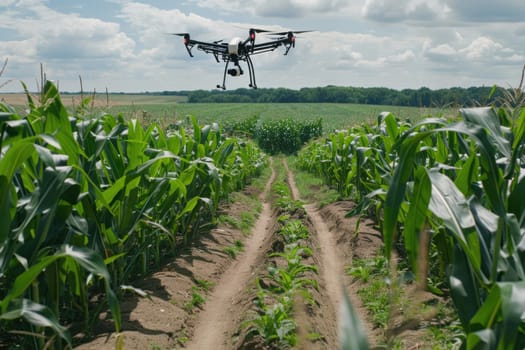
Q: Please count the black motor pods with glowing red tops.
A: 3